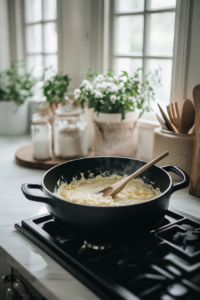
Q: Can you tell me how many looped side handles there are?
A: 2